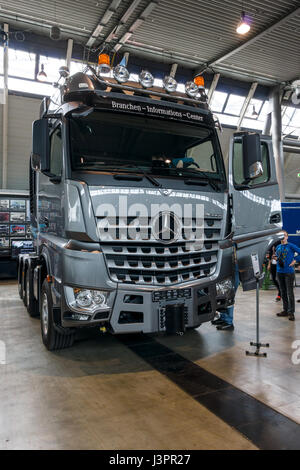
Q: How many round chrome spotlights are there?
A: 4